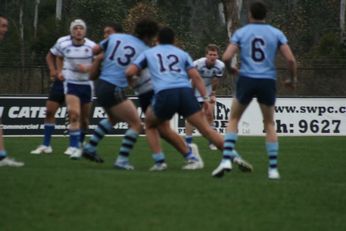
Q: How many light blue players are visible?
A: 3